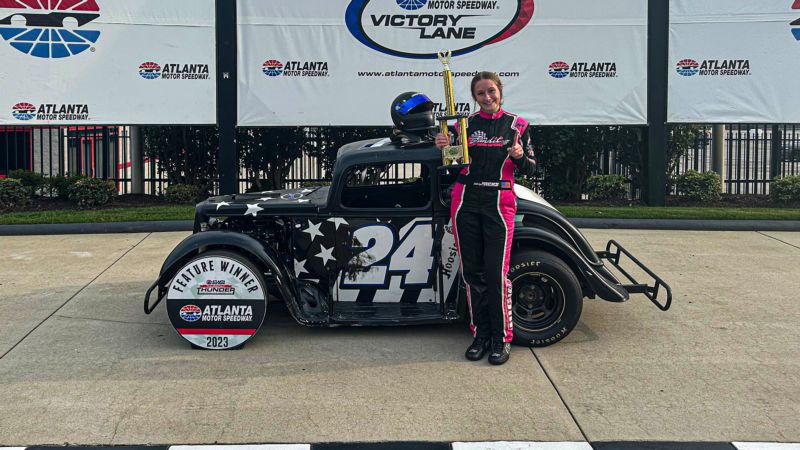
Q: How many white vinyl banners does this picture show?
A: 3